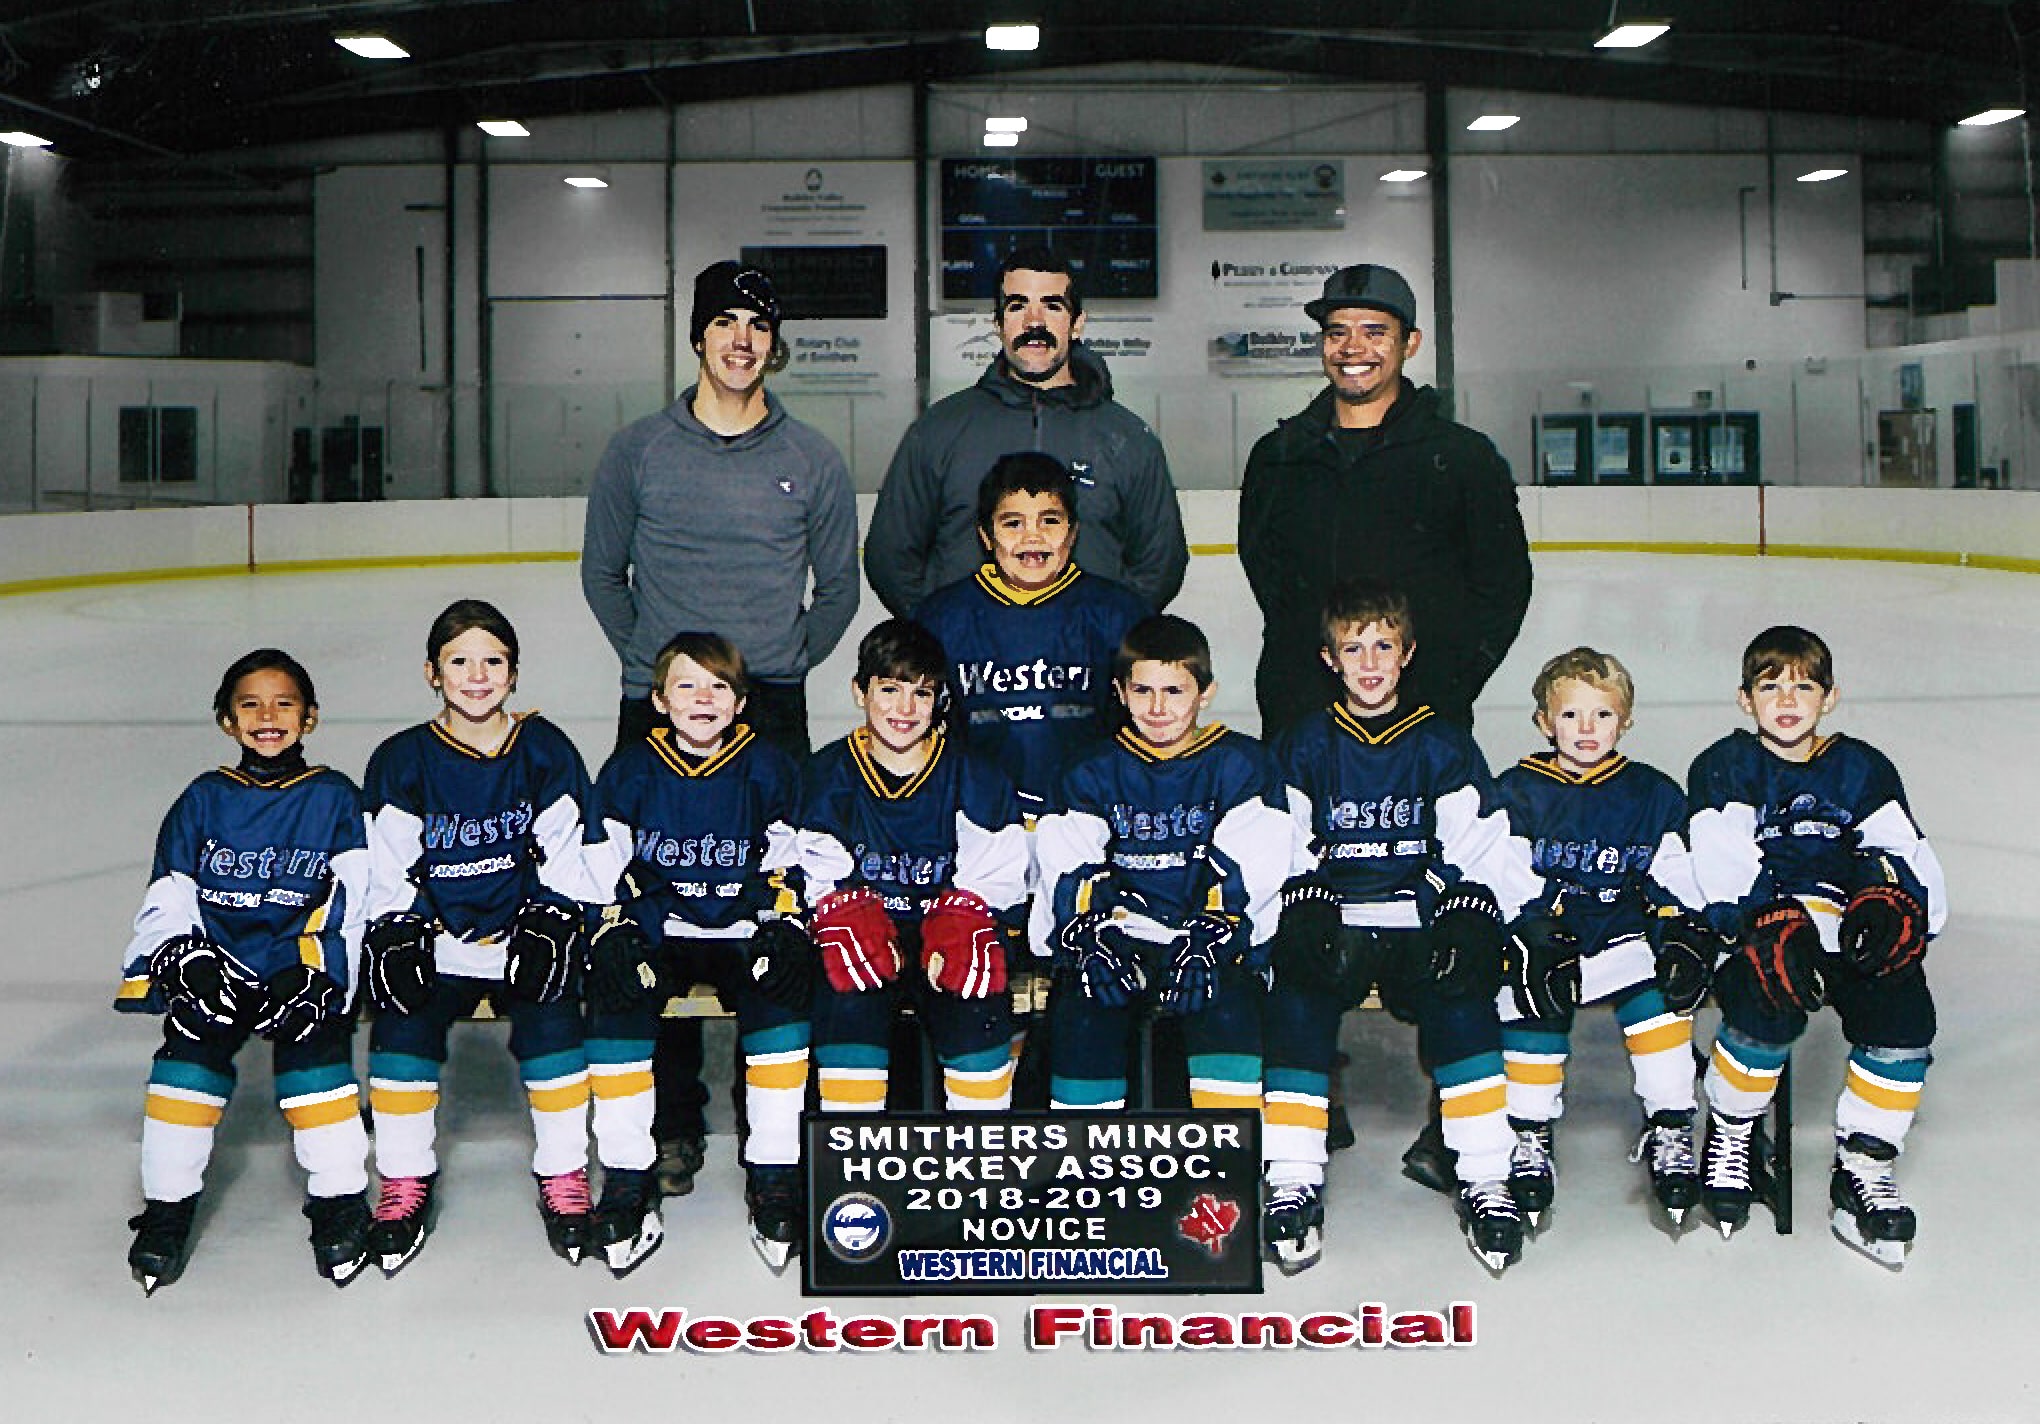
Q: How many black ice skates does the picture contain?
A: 12